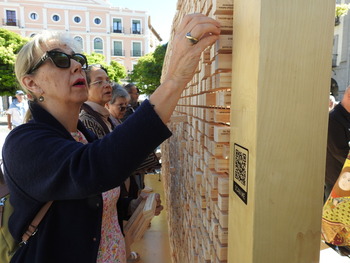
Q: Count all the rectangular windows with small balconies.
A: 5